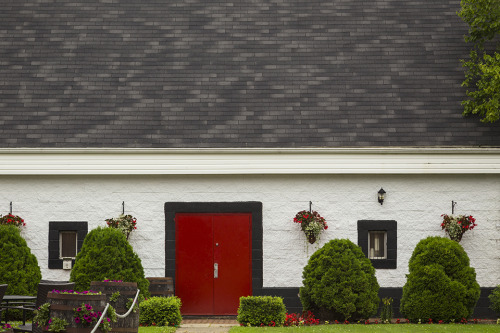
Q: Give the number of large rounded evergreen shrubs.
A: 4